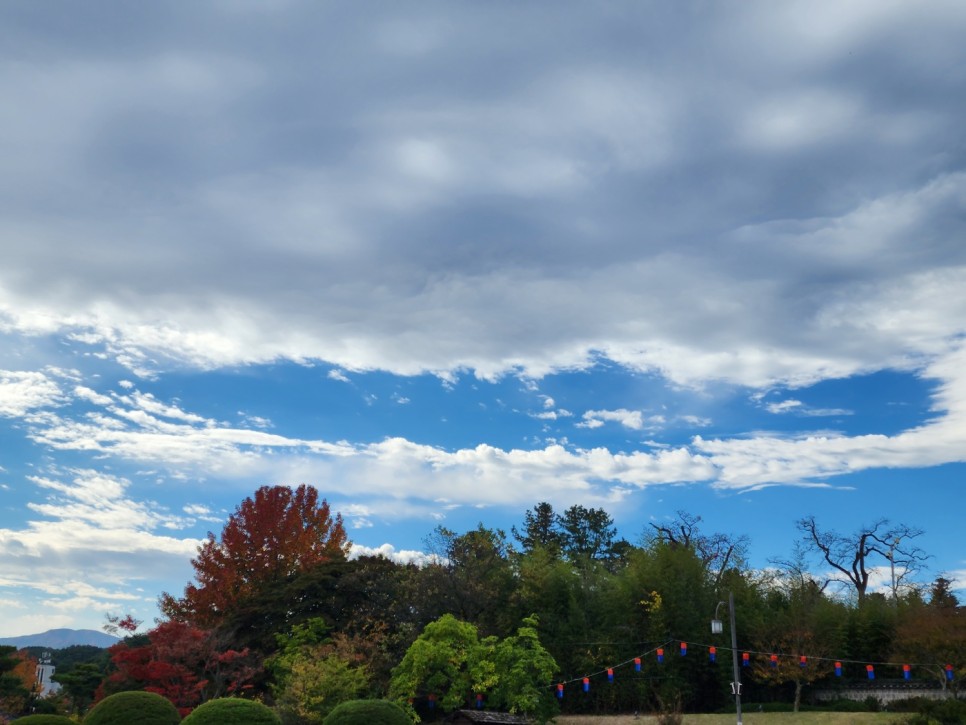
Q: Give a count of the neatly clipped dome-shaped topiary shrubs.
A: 4